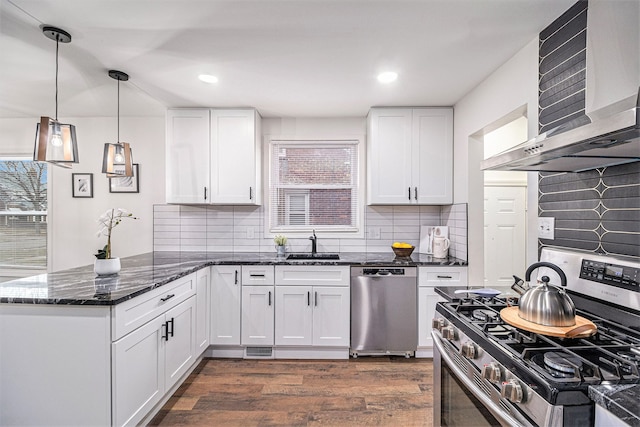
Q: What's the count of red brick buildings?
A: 1